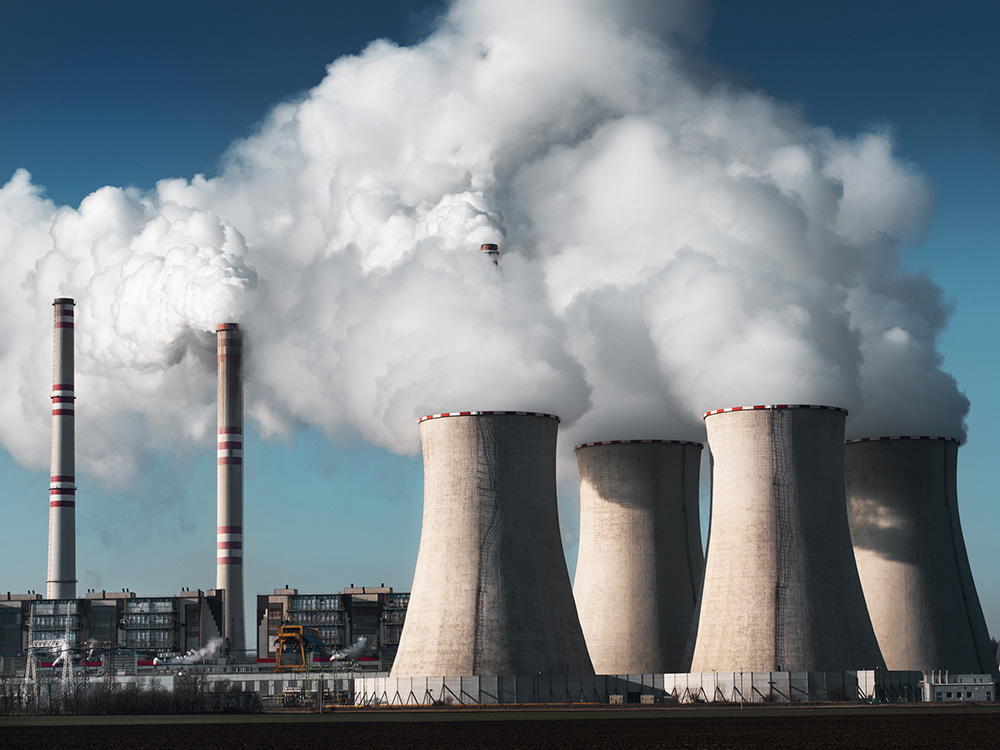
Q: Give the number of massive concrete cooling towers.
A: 4